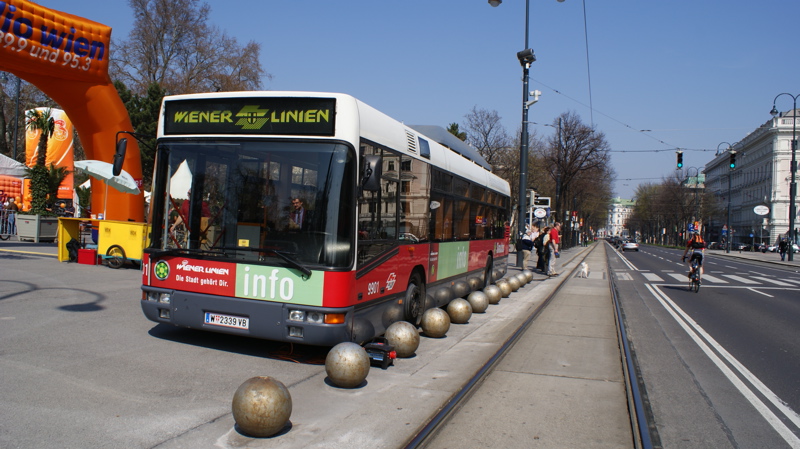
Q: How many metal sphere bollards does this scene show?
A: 11